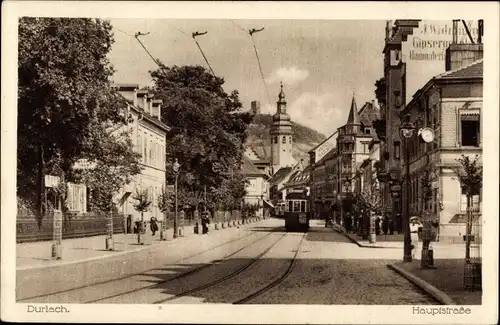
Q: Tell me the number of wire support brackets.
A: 3